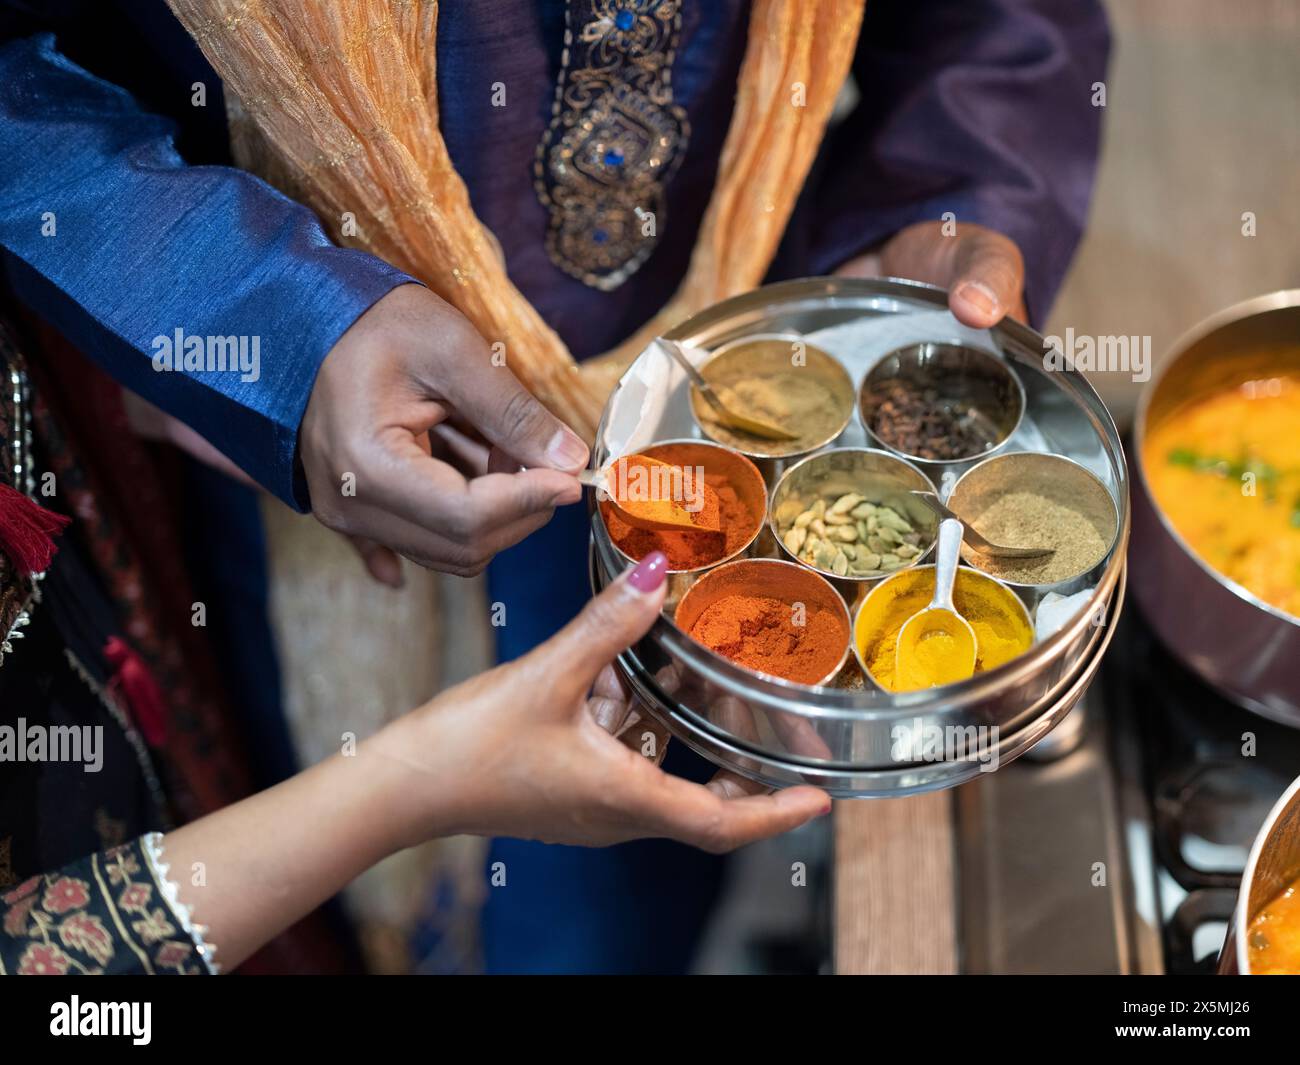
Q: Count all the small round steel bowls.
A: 7